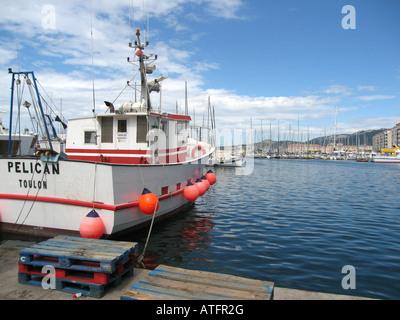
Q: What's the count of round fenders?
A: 6